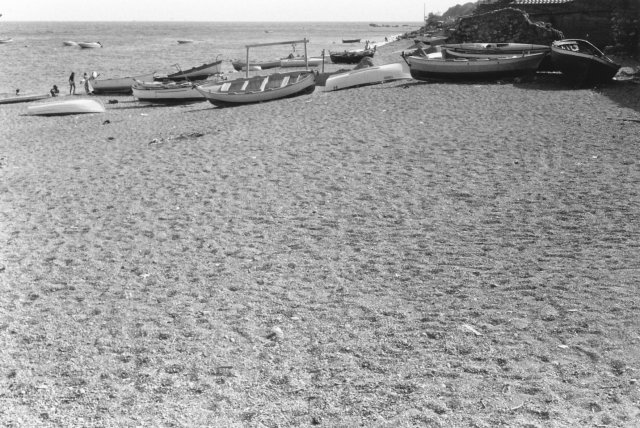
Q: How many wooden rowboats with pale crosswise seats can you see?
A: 1